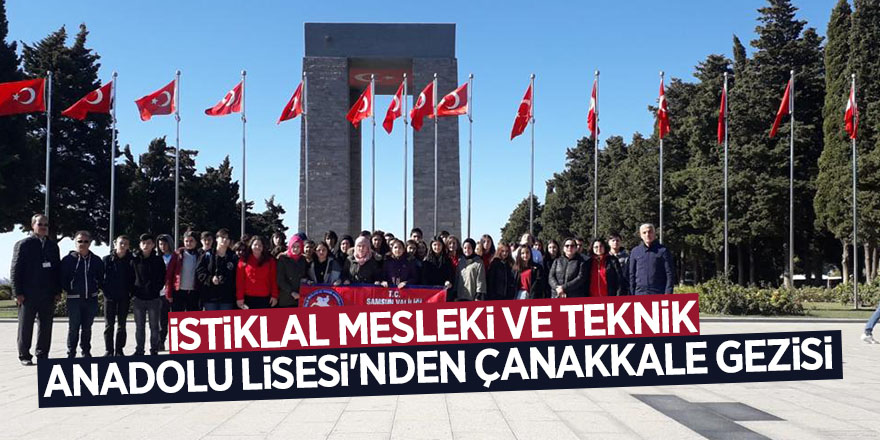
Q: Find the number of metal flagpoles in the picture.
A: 15